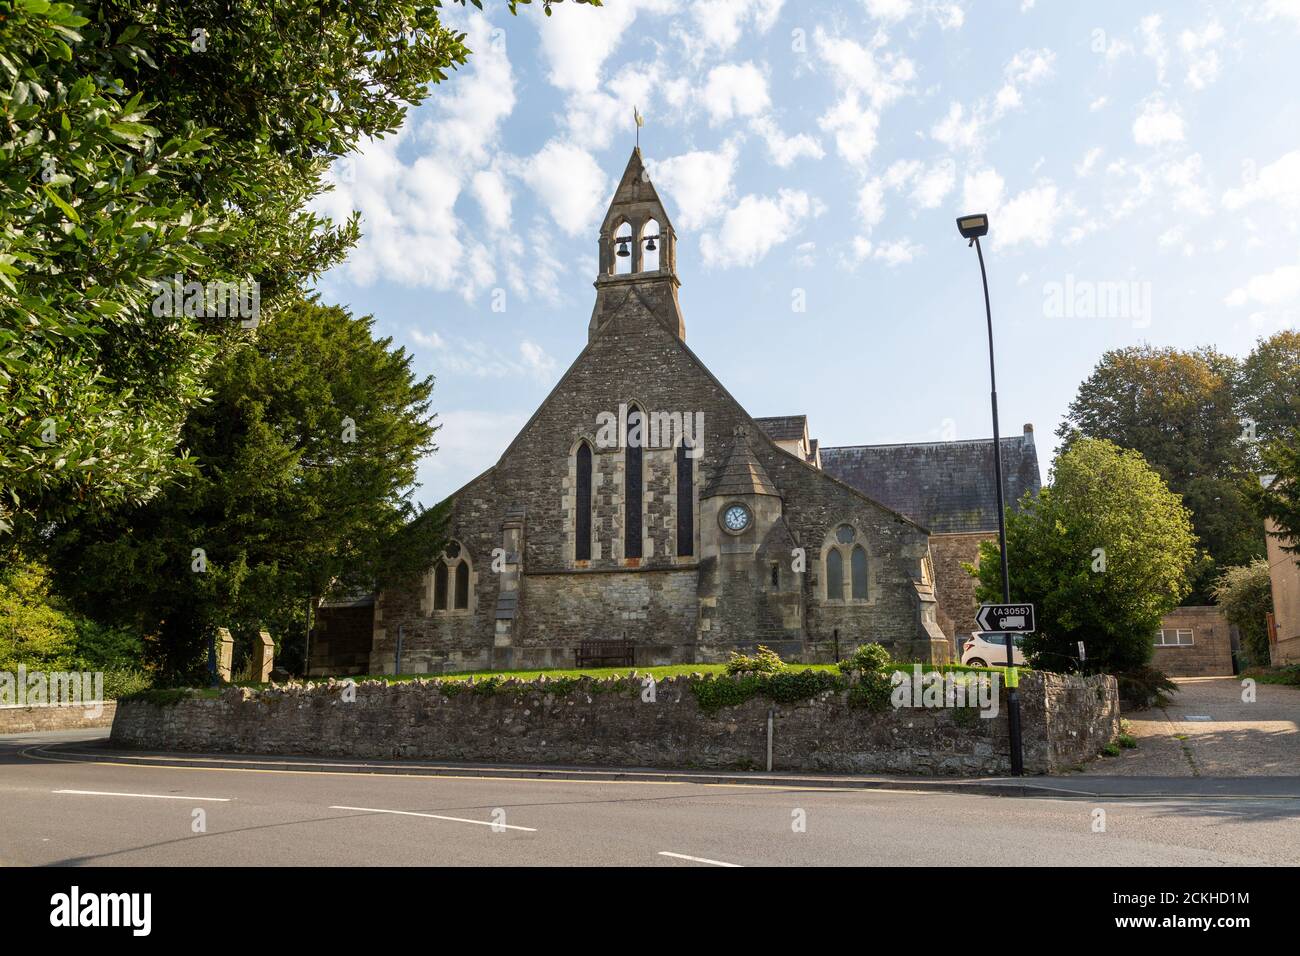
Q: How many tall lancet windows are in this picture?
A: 3